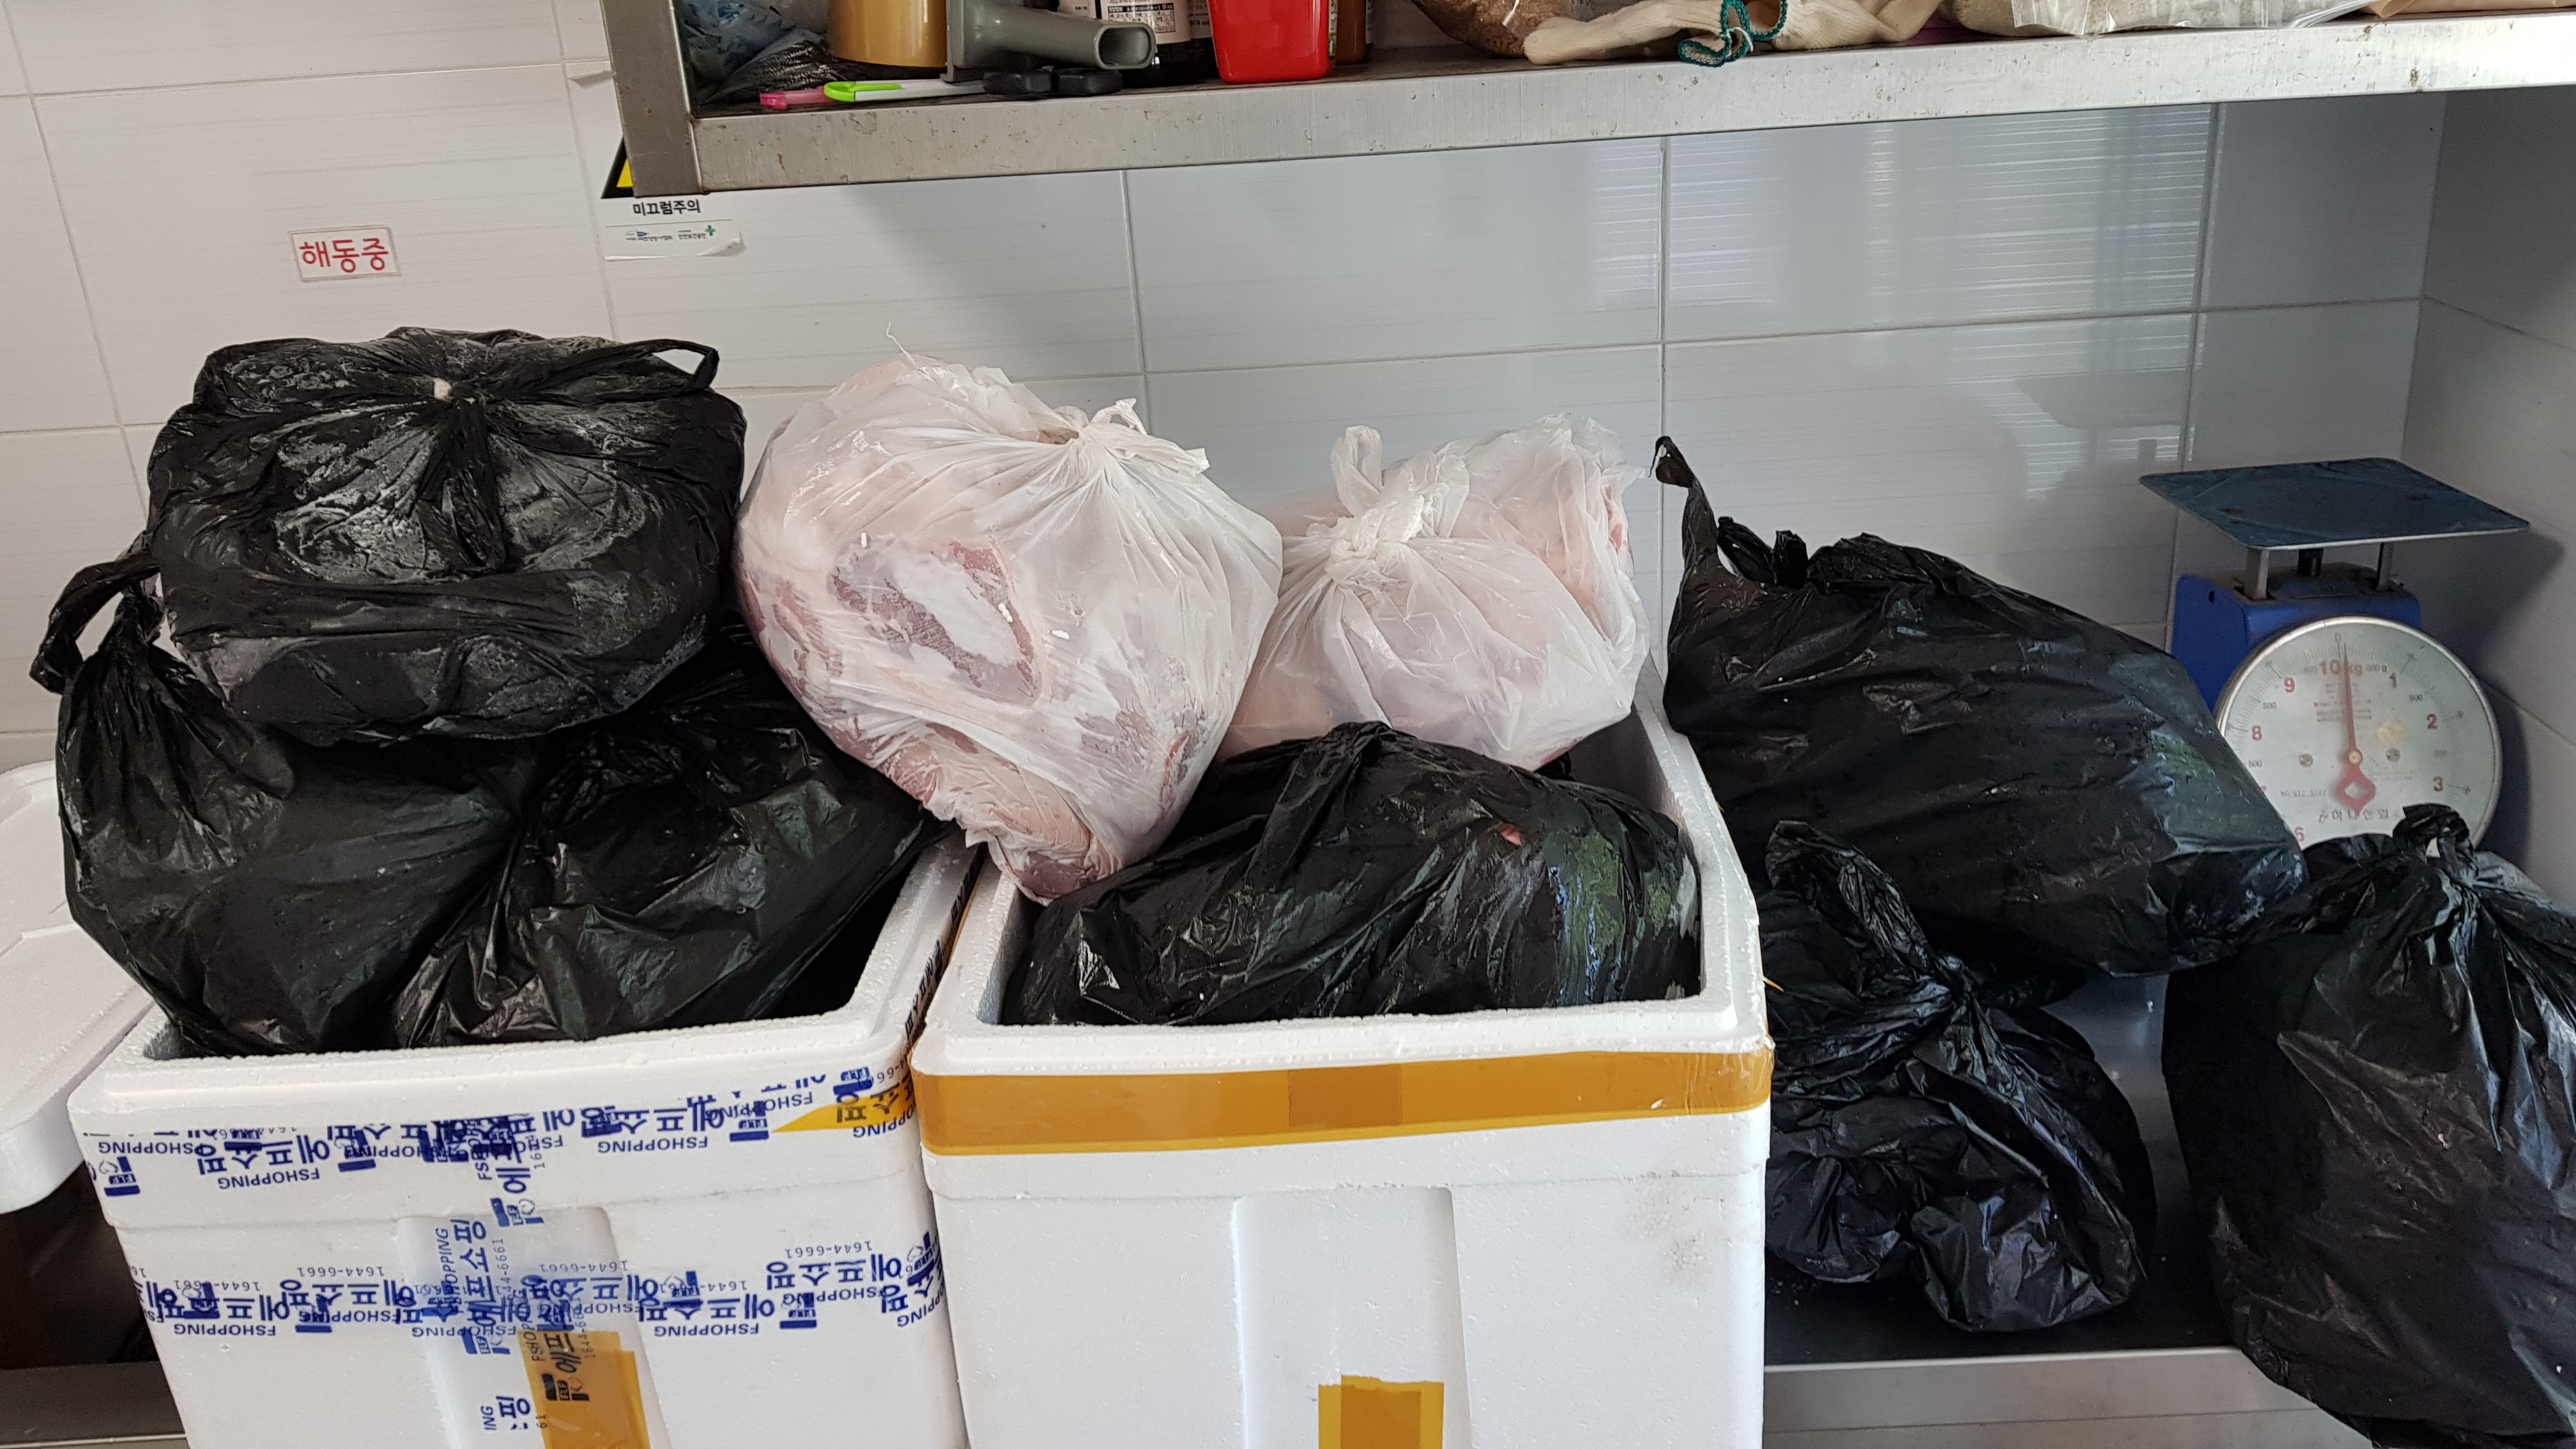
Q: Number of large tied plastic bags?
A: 9